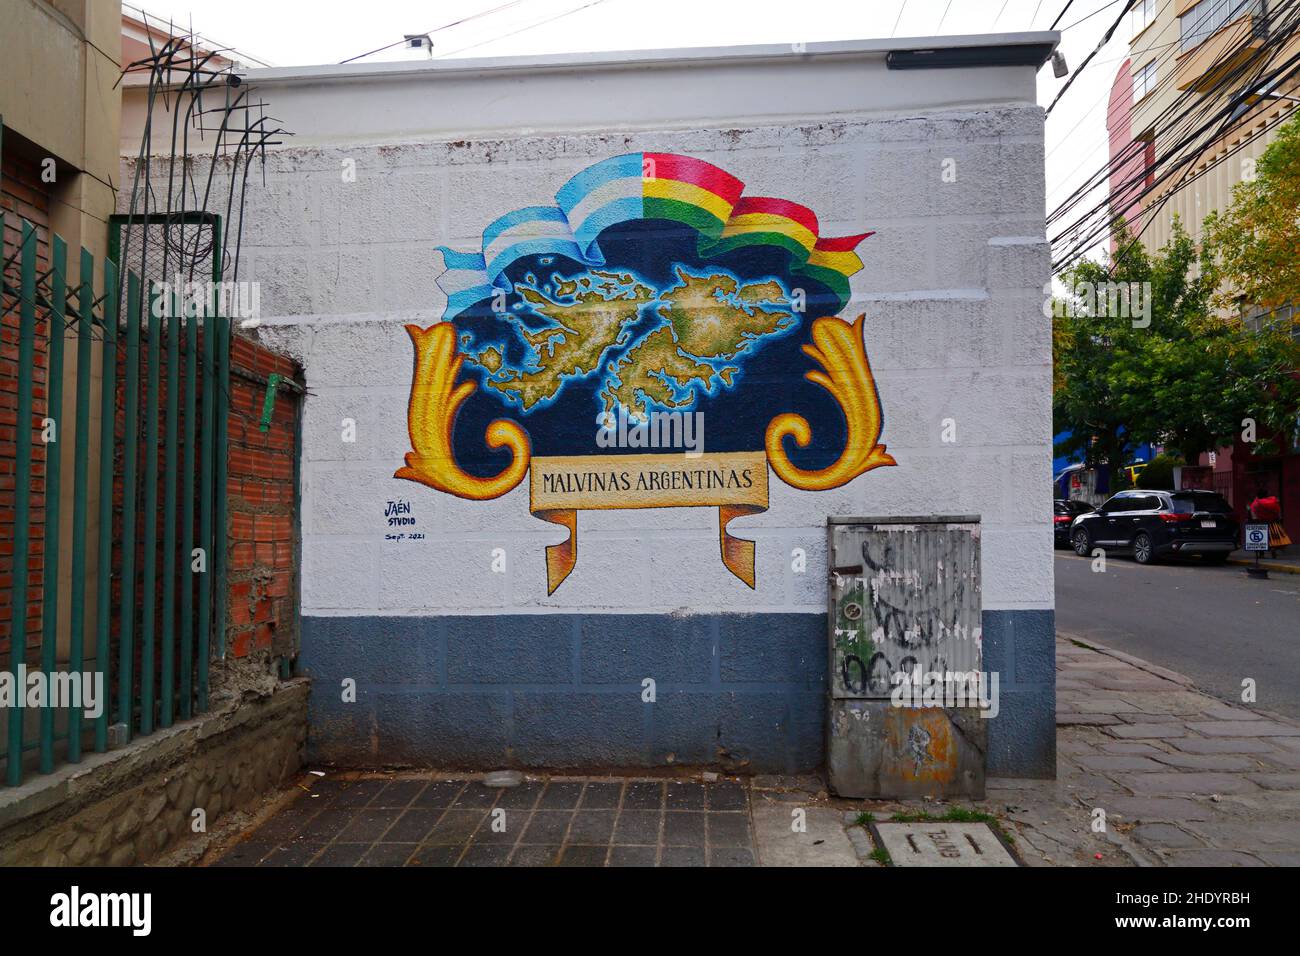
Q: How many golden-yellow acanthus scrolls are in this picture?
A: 2